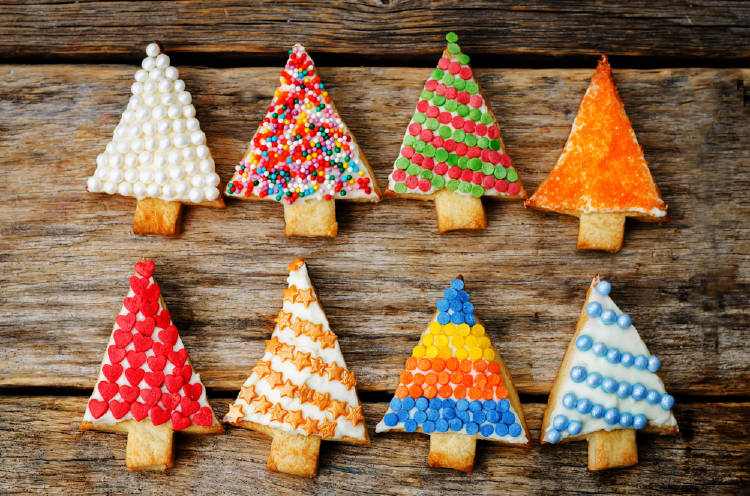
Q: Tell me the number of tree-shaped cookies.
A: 8